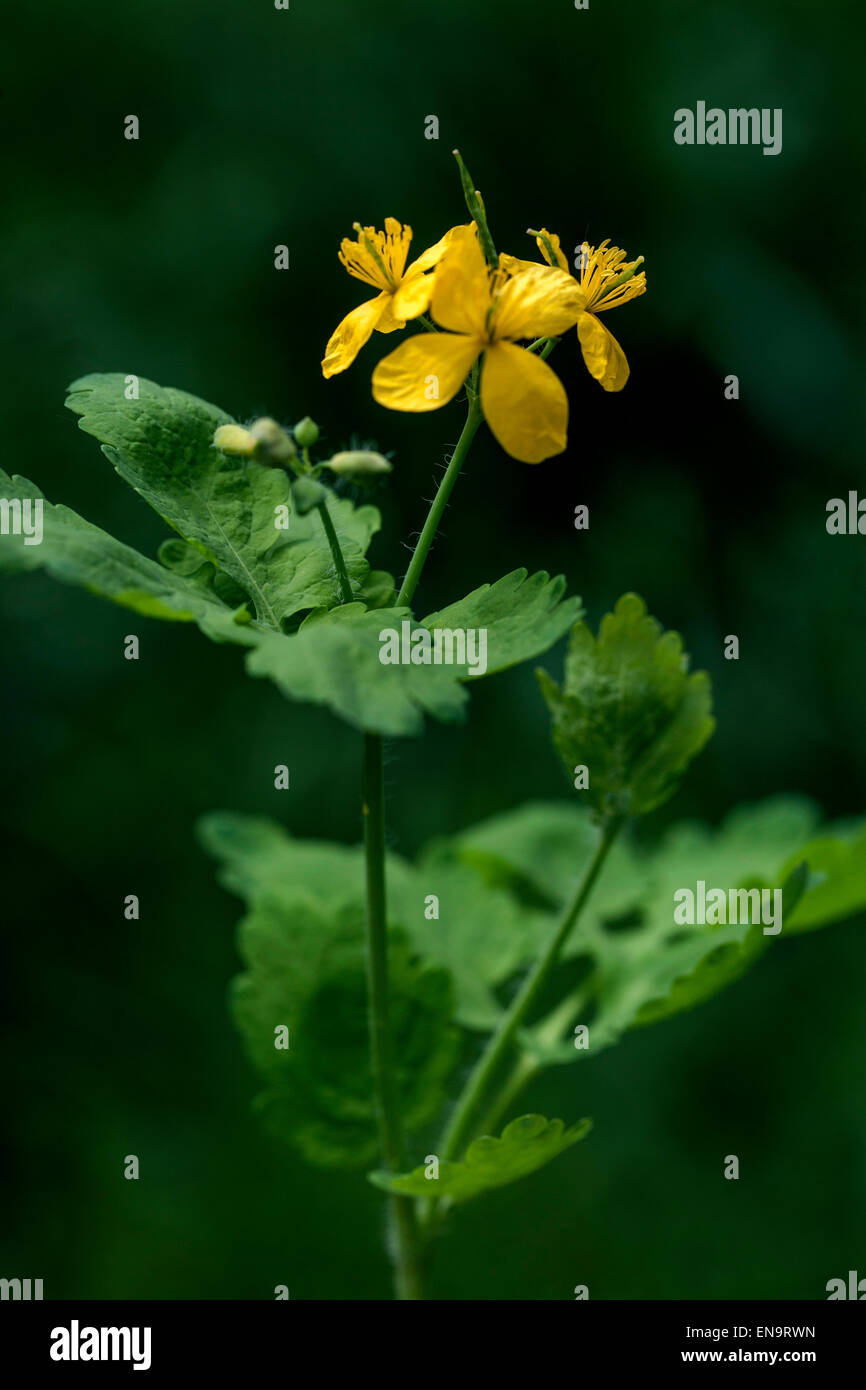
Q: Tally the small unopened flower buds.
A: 5